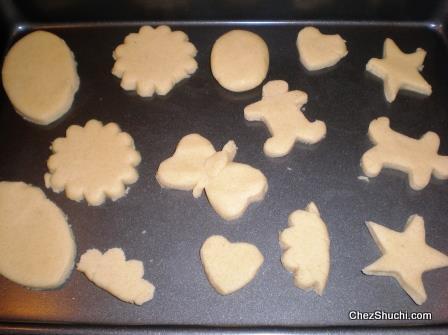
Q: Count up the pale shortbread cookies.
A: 14